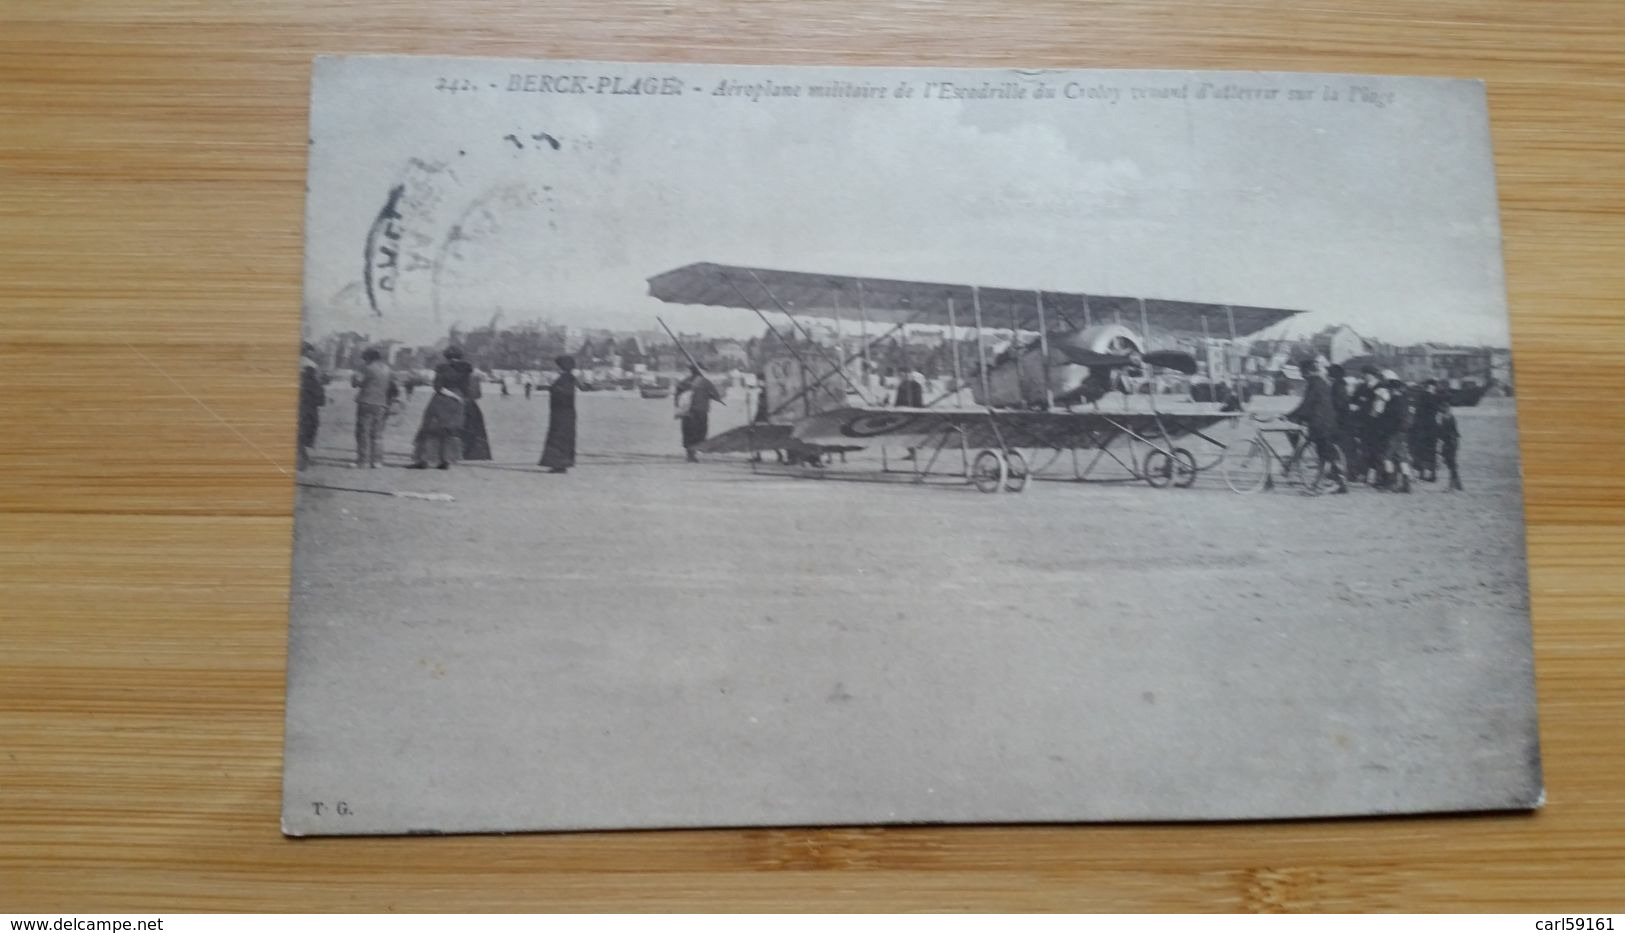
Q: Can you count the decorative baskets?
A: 0